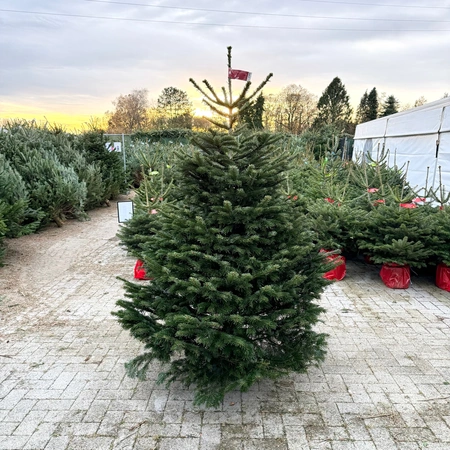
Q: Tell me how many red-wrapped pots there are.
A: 4